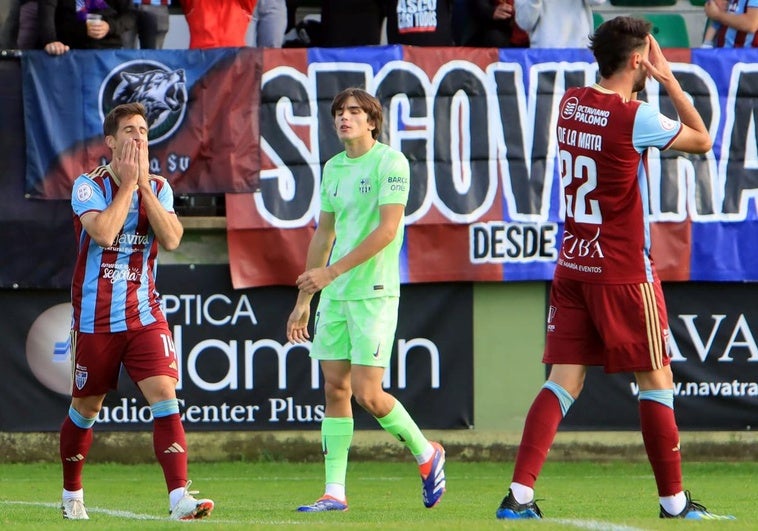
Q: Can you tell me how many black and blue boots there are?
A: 2